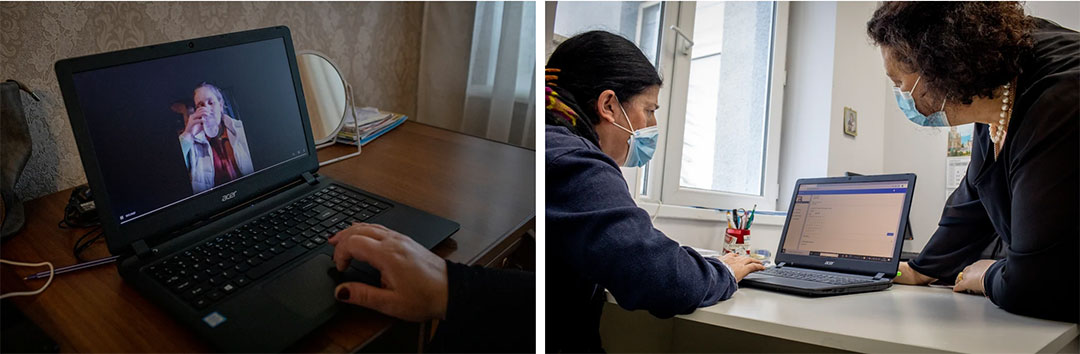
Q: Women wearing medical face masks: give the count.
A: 2